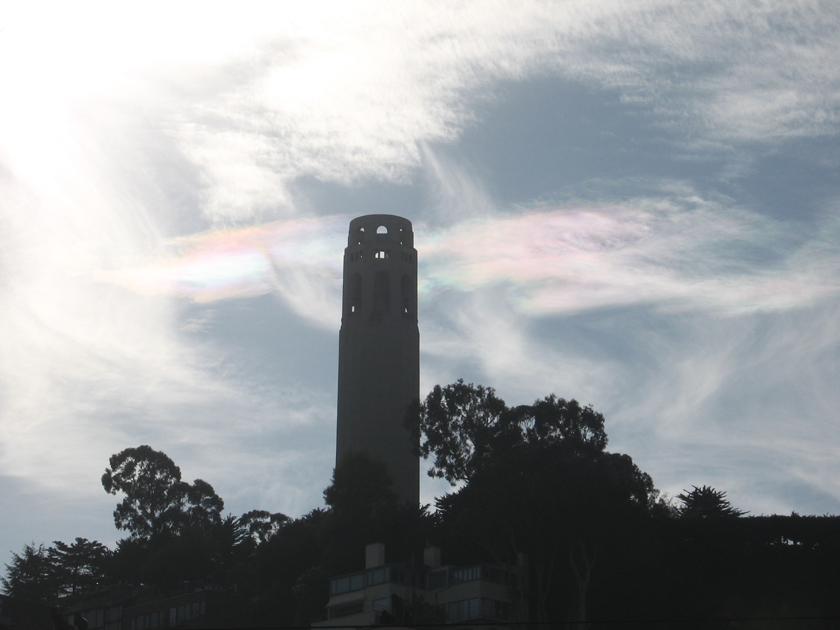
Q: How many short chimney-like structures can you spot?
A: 2